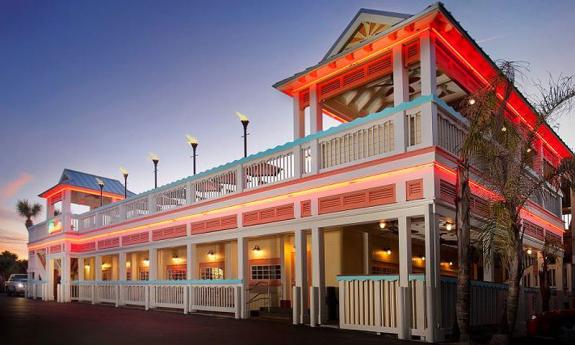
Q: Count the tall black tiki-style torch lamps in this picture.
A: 5